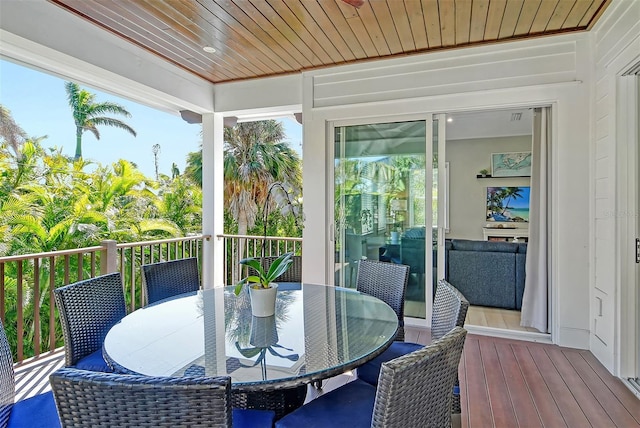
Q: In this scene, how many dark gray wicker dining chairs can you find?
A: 8